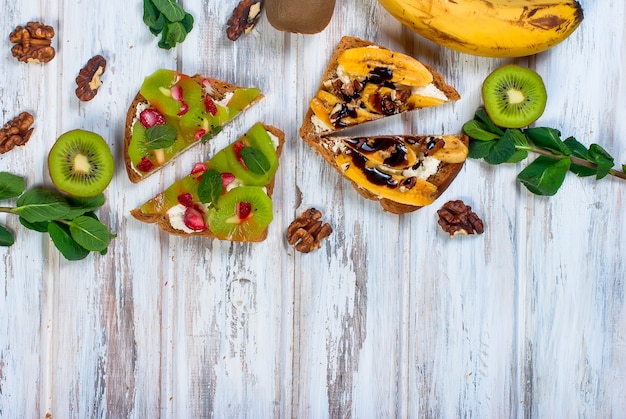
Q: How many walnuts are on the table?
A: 6